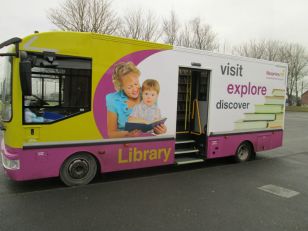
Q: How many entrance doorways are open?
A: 1